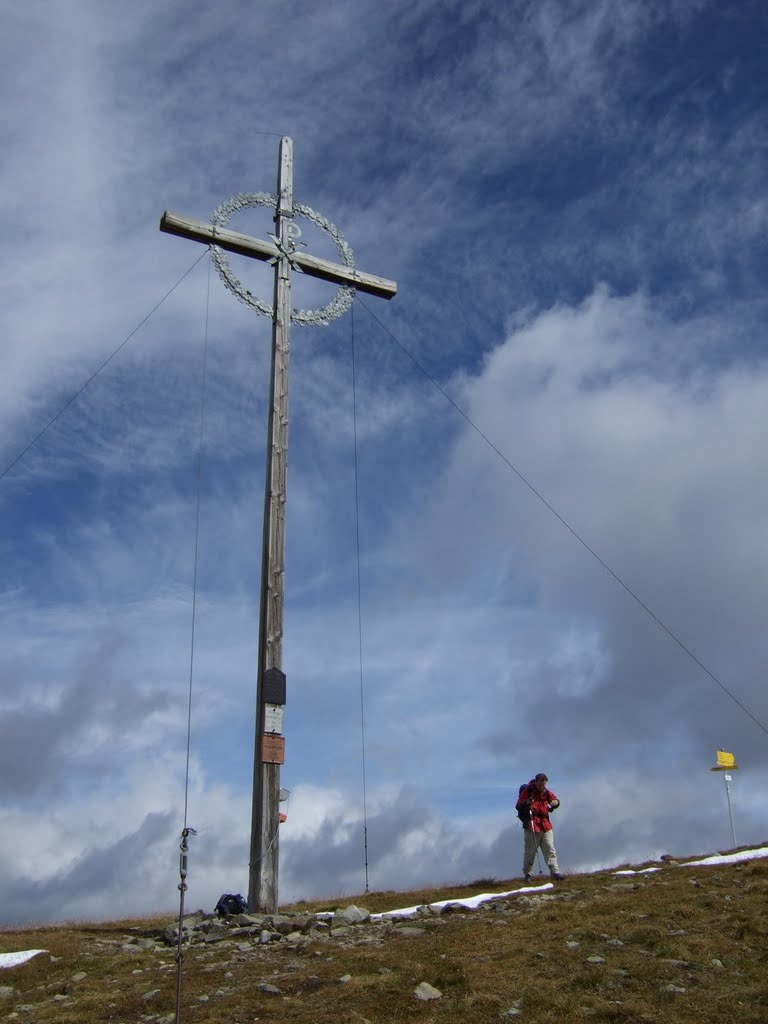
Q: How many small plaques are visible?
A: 3